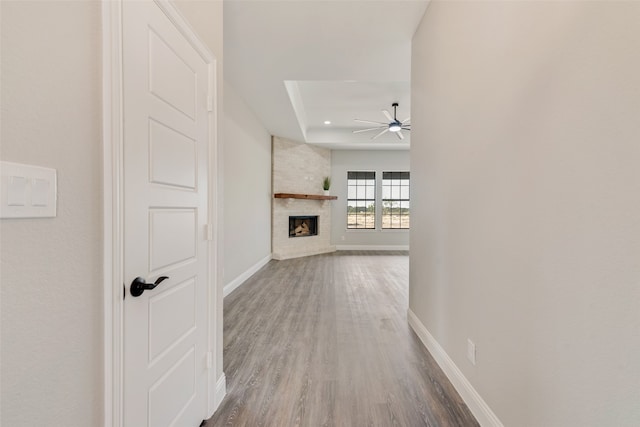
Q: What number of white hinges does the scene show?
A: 3